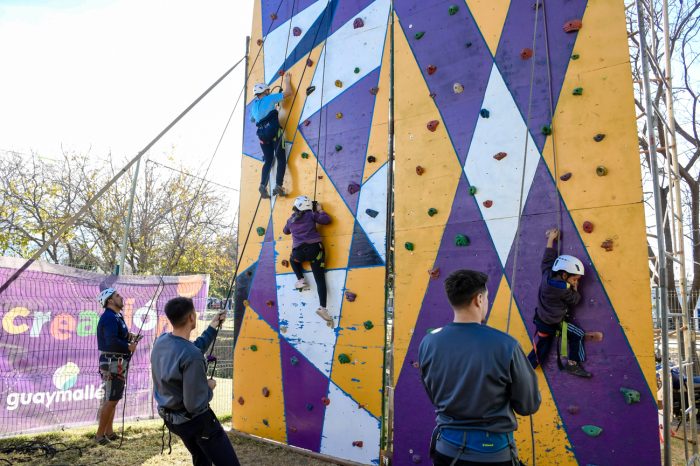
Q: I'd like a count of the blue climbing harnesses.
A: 1